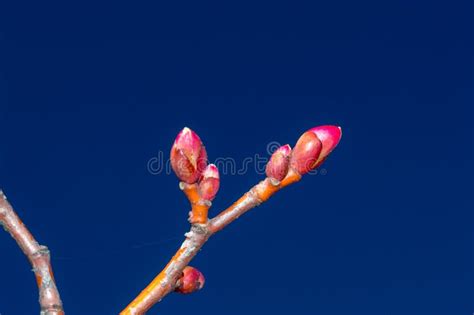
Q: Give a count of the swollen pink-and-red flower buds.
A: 5